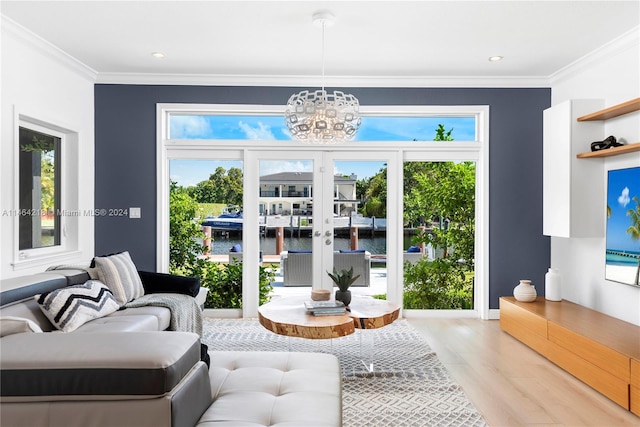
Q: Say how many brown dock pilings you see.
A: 4